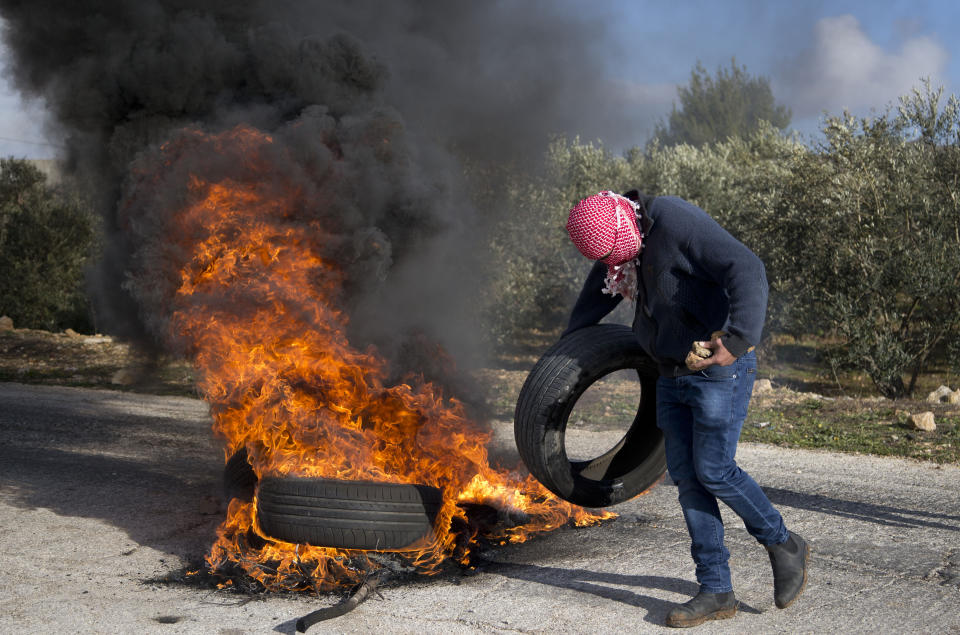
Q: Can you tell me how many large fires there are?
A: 1